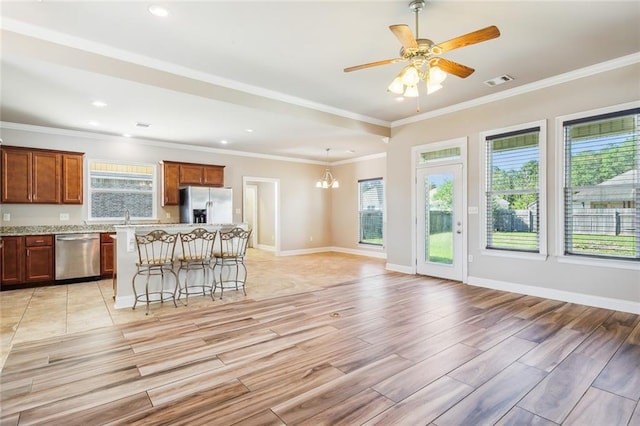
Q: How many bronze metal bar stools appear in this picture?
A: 3